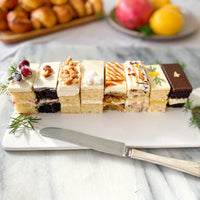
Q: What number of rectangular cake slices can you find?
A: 8